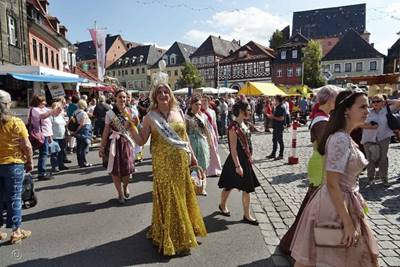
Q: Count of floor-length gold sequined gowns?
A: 1